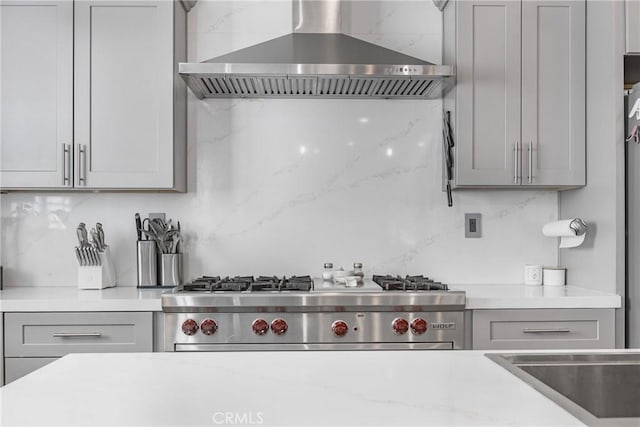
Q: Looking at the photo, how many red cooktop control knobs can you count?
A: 7